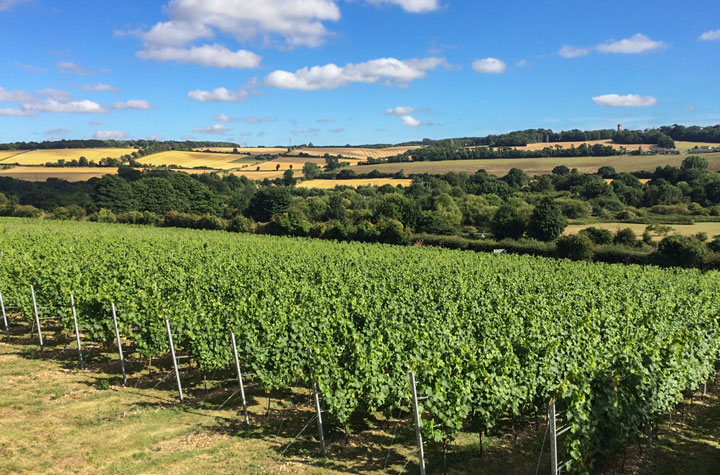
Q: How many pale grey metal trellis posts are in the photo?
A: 9